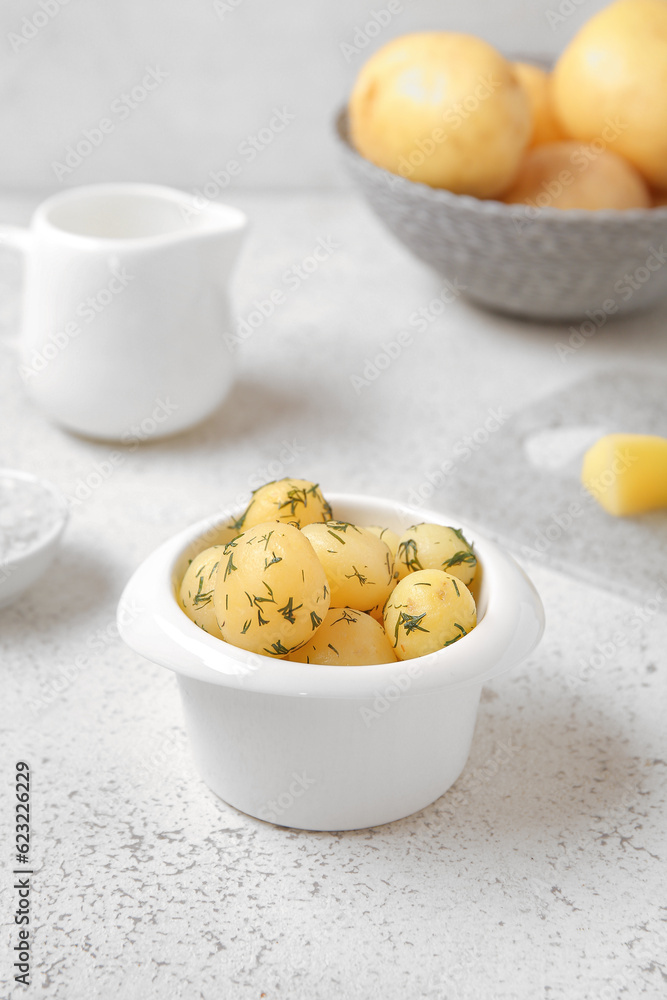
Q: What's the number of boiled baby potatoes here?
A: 8